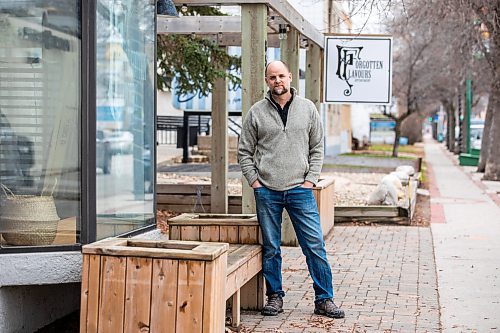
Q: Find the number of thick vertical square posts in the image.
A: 4